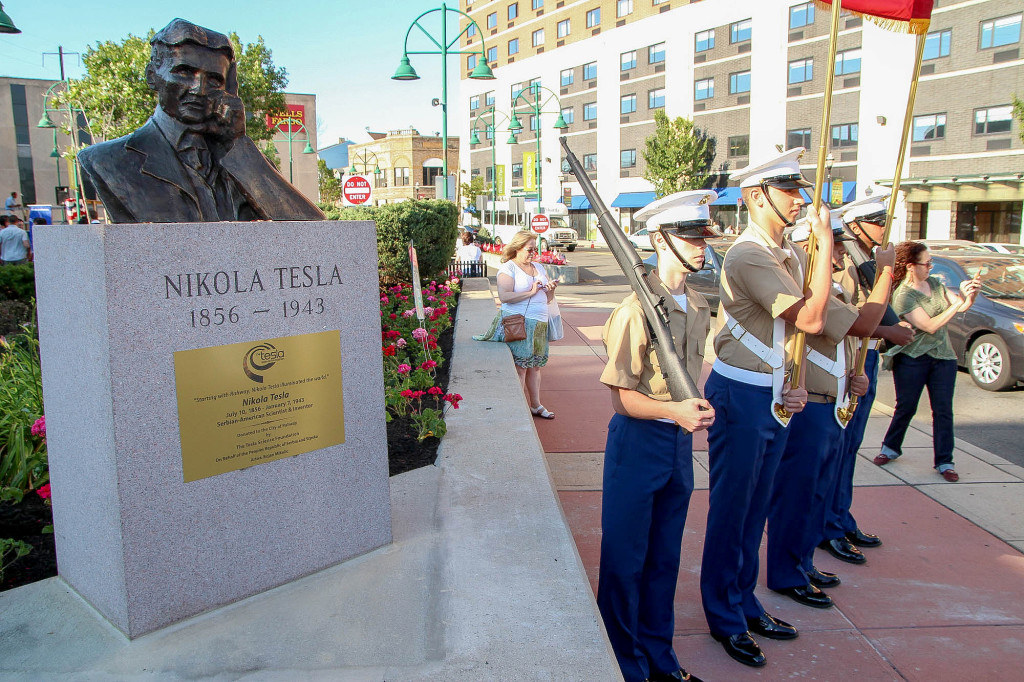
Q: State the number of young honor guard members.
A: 4